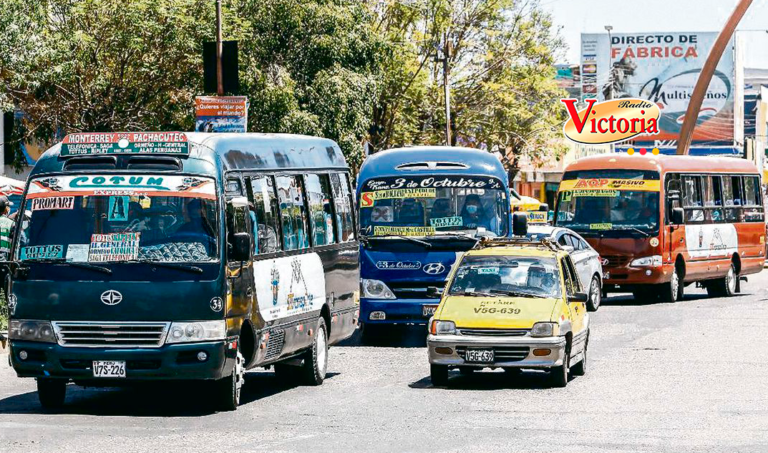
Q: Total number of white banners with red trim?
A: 1